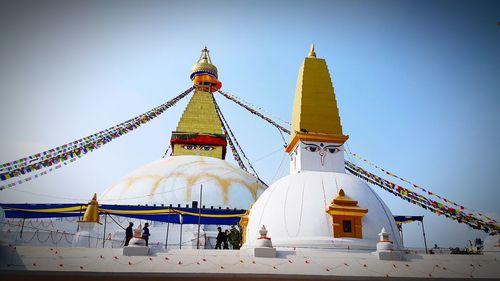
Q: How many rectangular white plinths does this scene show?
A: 3